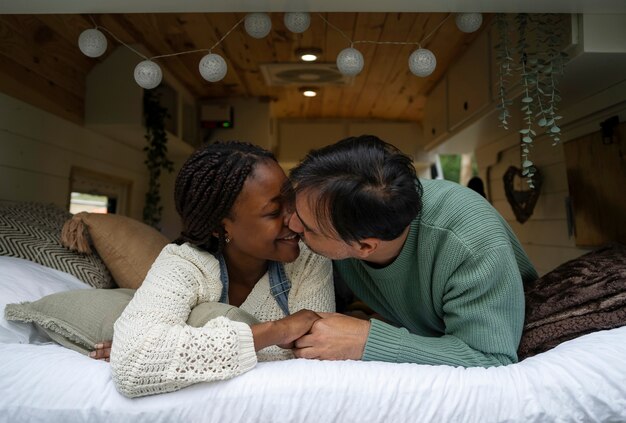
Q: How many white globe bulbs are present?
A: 8